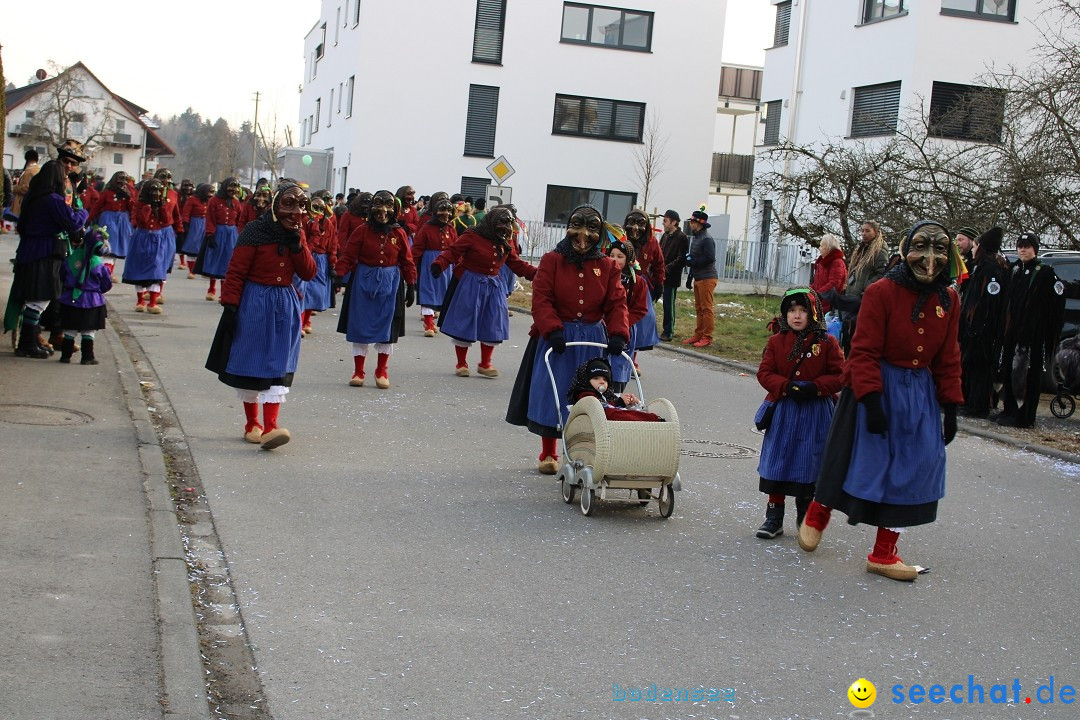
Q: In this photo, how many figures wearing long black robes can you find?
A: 2